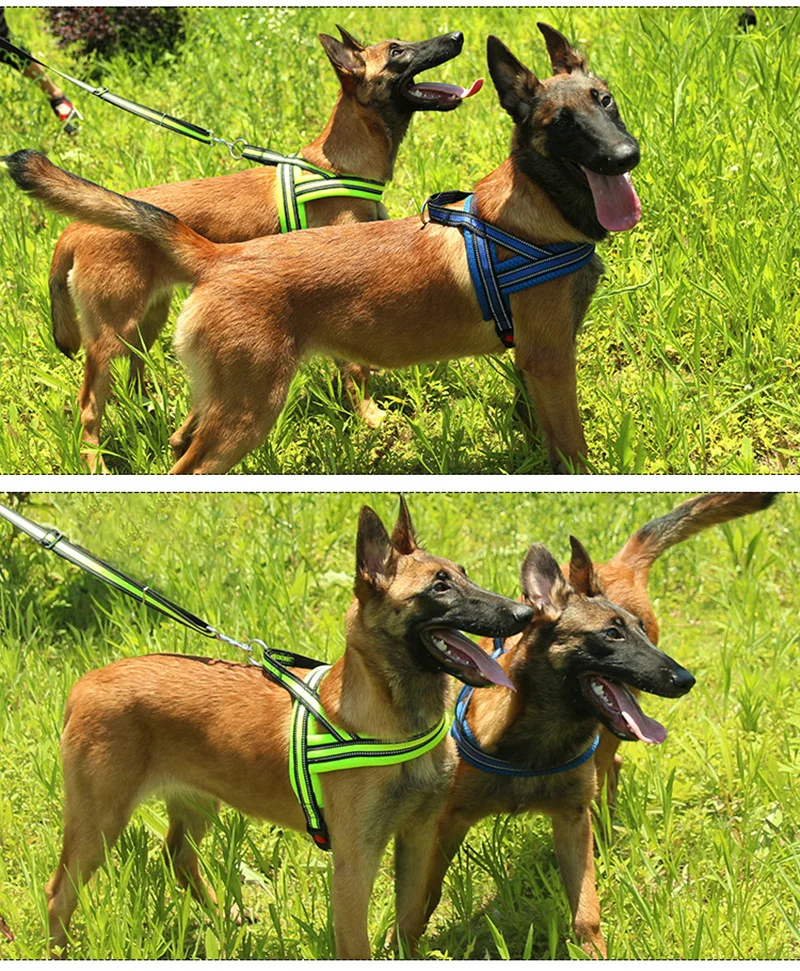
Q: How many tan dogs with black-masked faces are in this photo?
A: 4